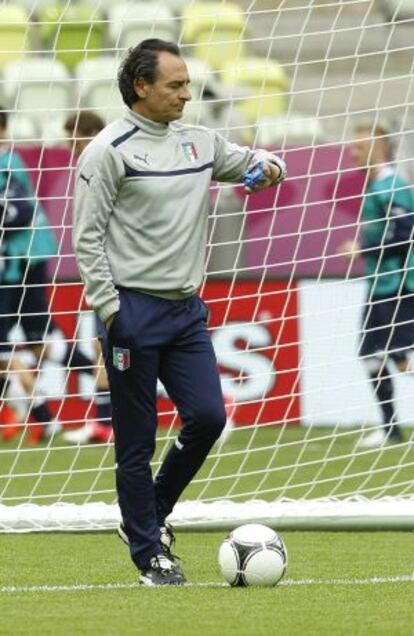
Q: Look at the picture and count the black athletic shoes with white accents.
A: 2